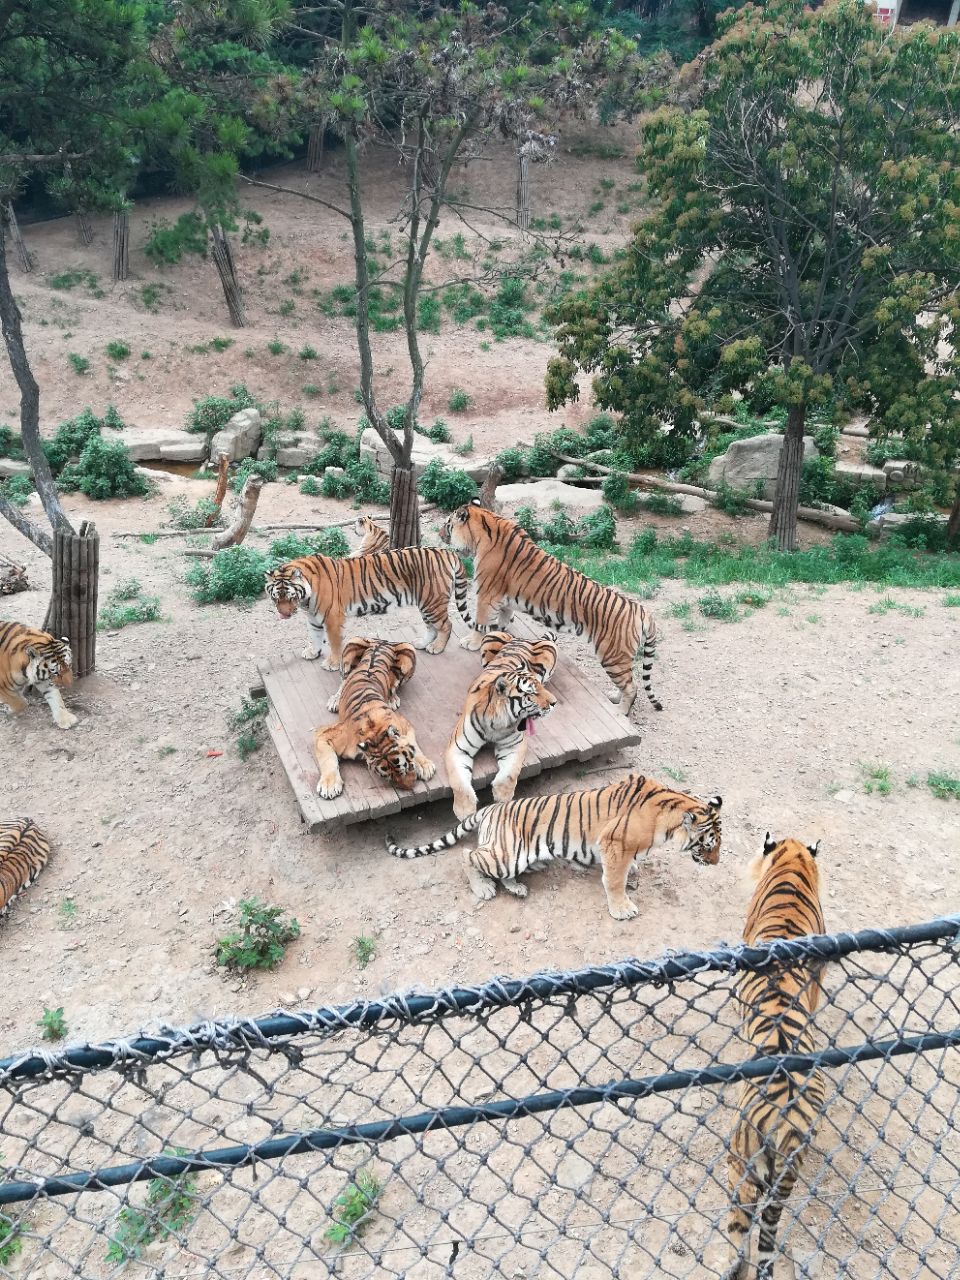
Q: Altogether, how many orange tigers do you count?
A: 9